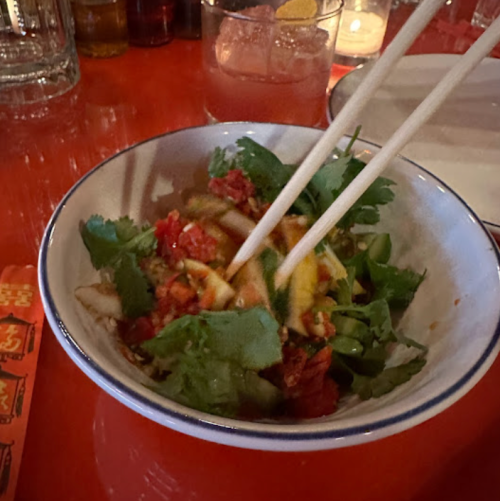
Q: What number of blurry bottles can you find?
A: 3